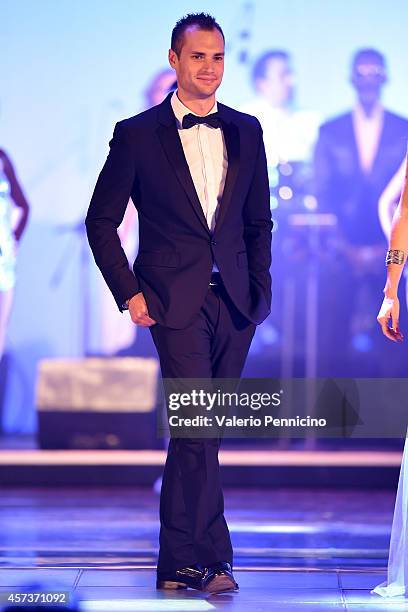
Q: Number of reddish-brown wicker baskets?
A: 0